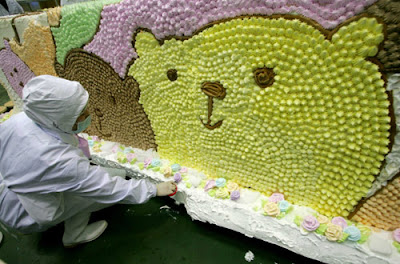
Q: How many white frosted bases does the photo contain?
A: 1